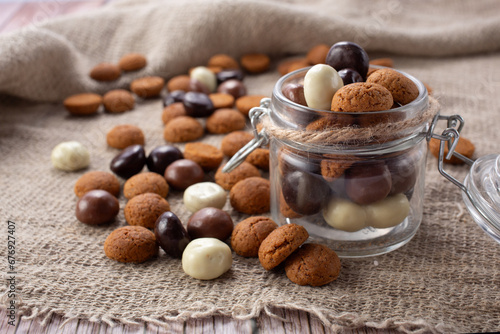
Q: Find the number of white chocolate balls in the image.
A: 7